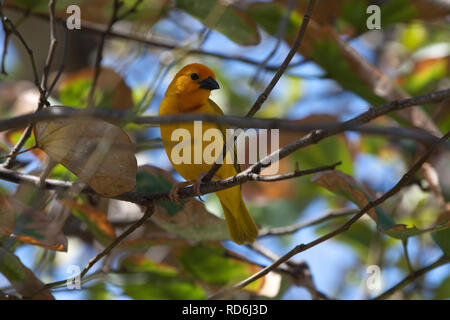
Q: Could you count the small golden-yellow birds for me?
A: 1